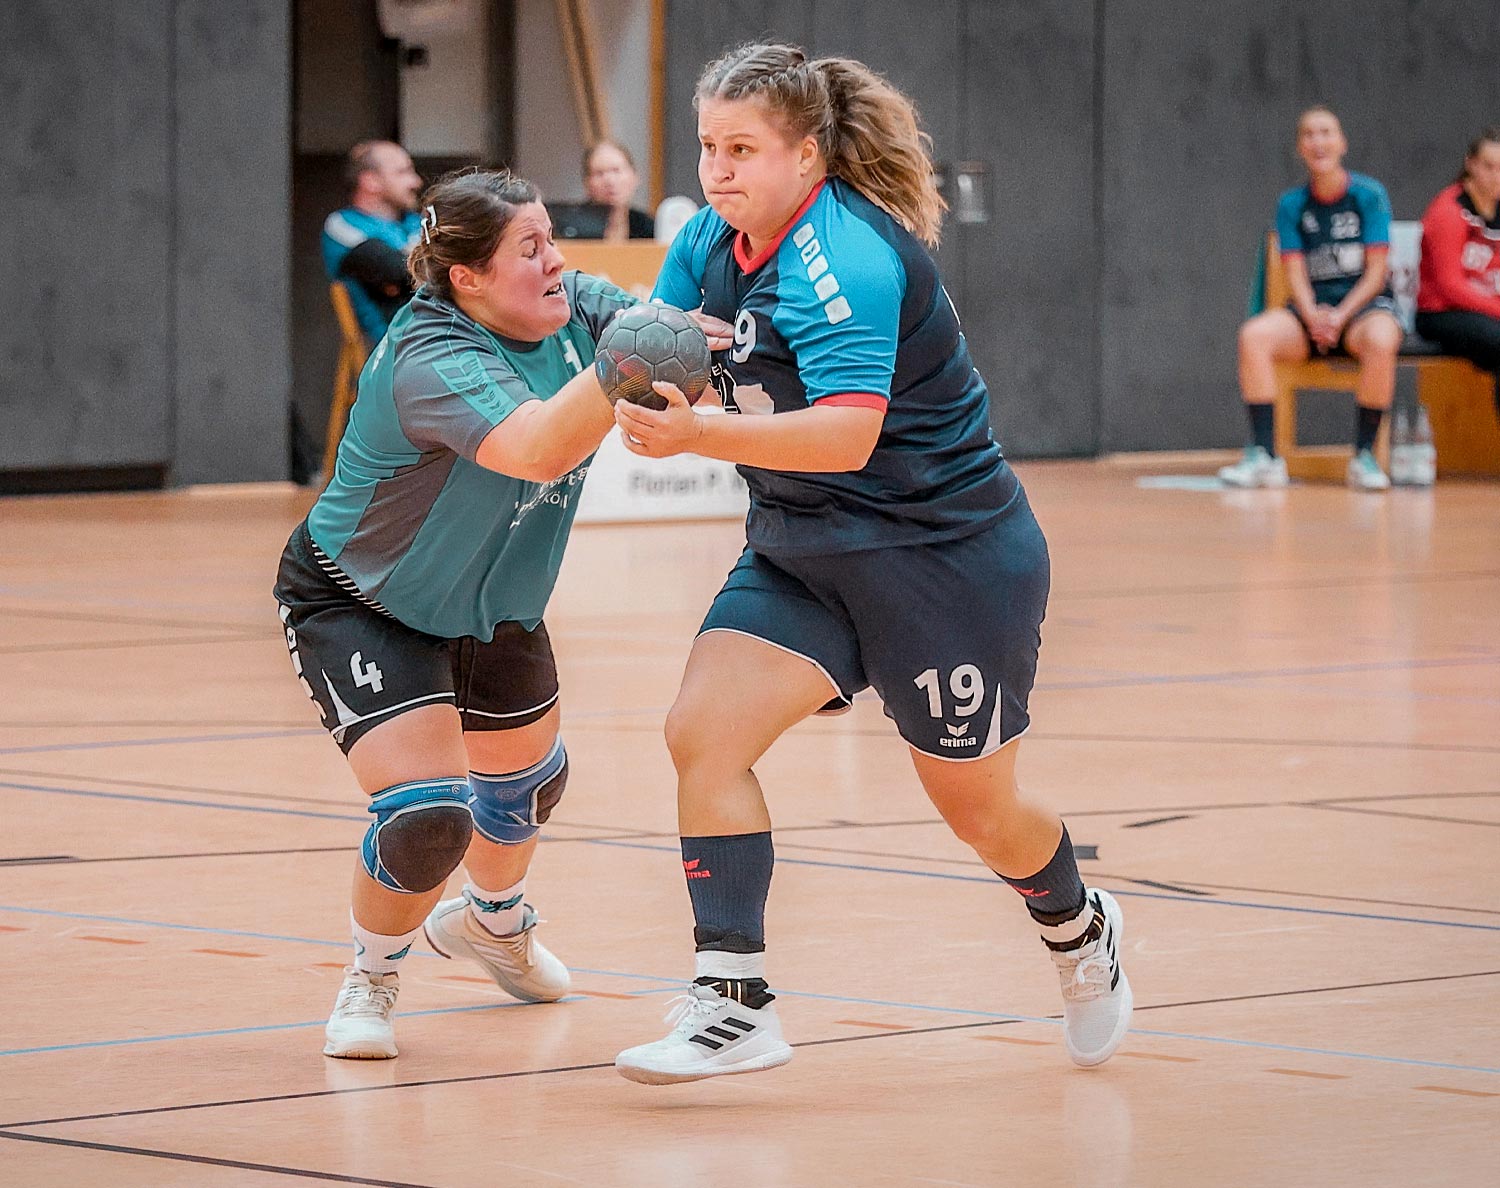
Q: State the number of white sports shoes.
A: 6